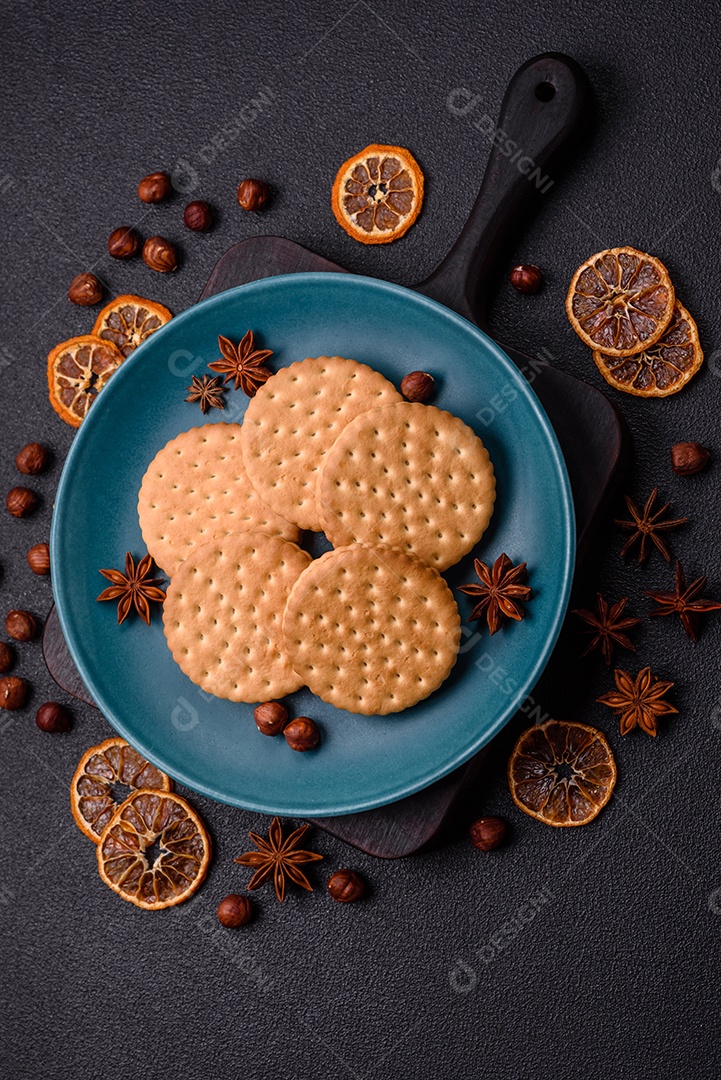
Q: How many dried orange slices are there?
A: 8